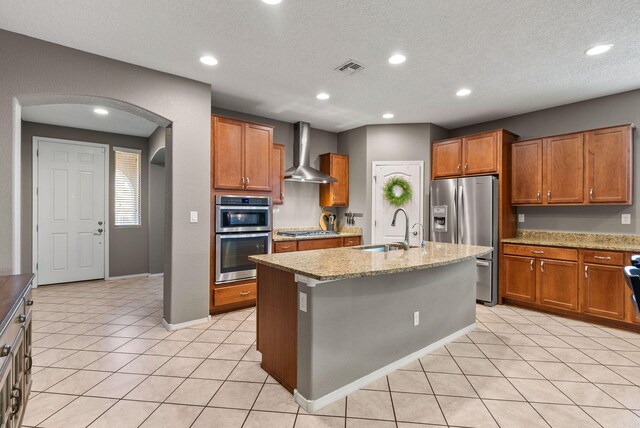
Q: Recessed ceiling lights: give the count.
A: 8